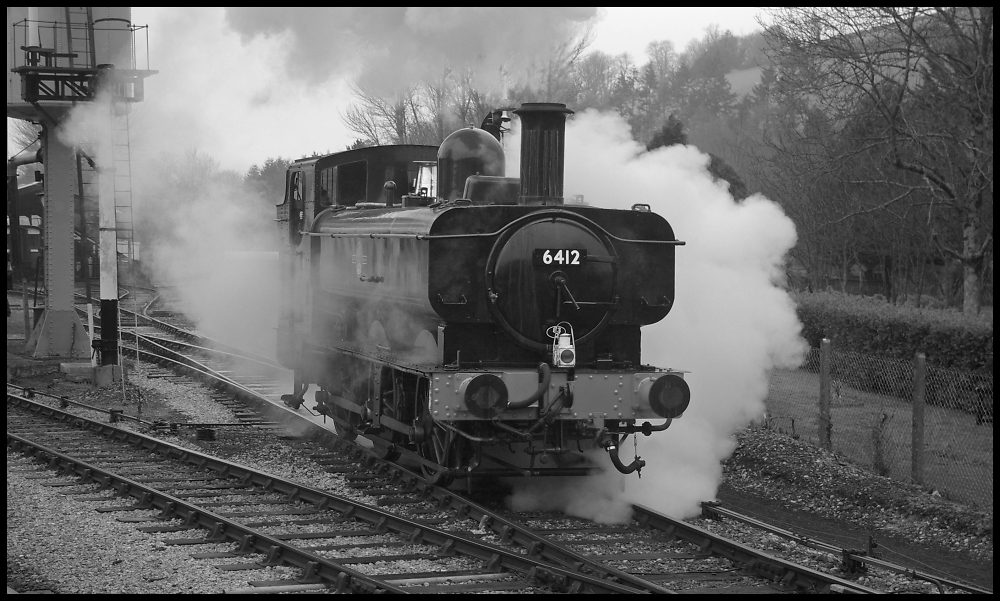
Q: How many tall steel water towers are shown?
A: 1